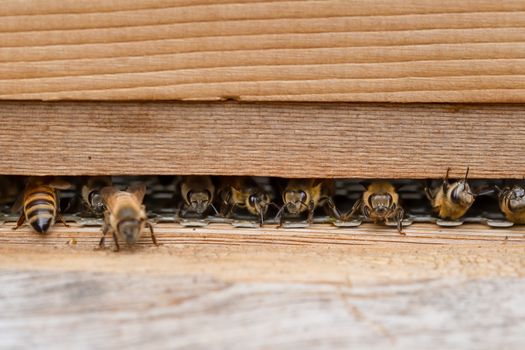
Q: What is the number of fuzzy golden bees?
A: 9